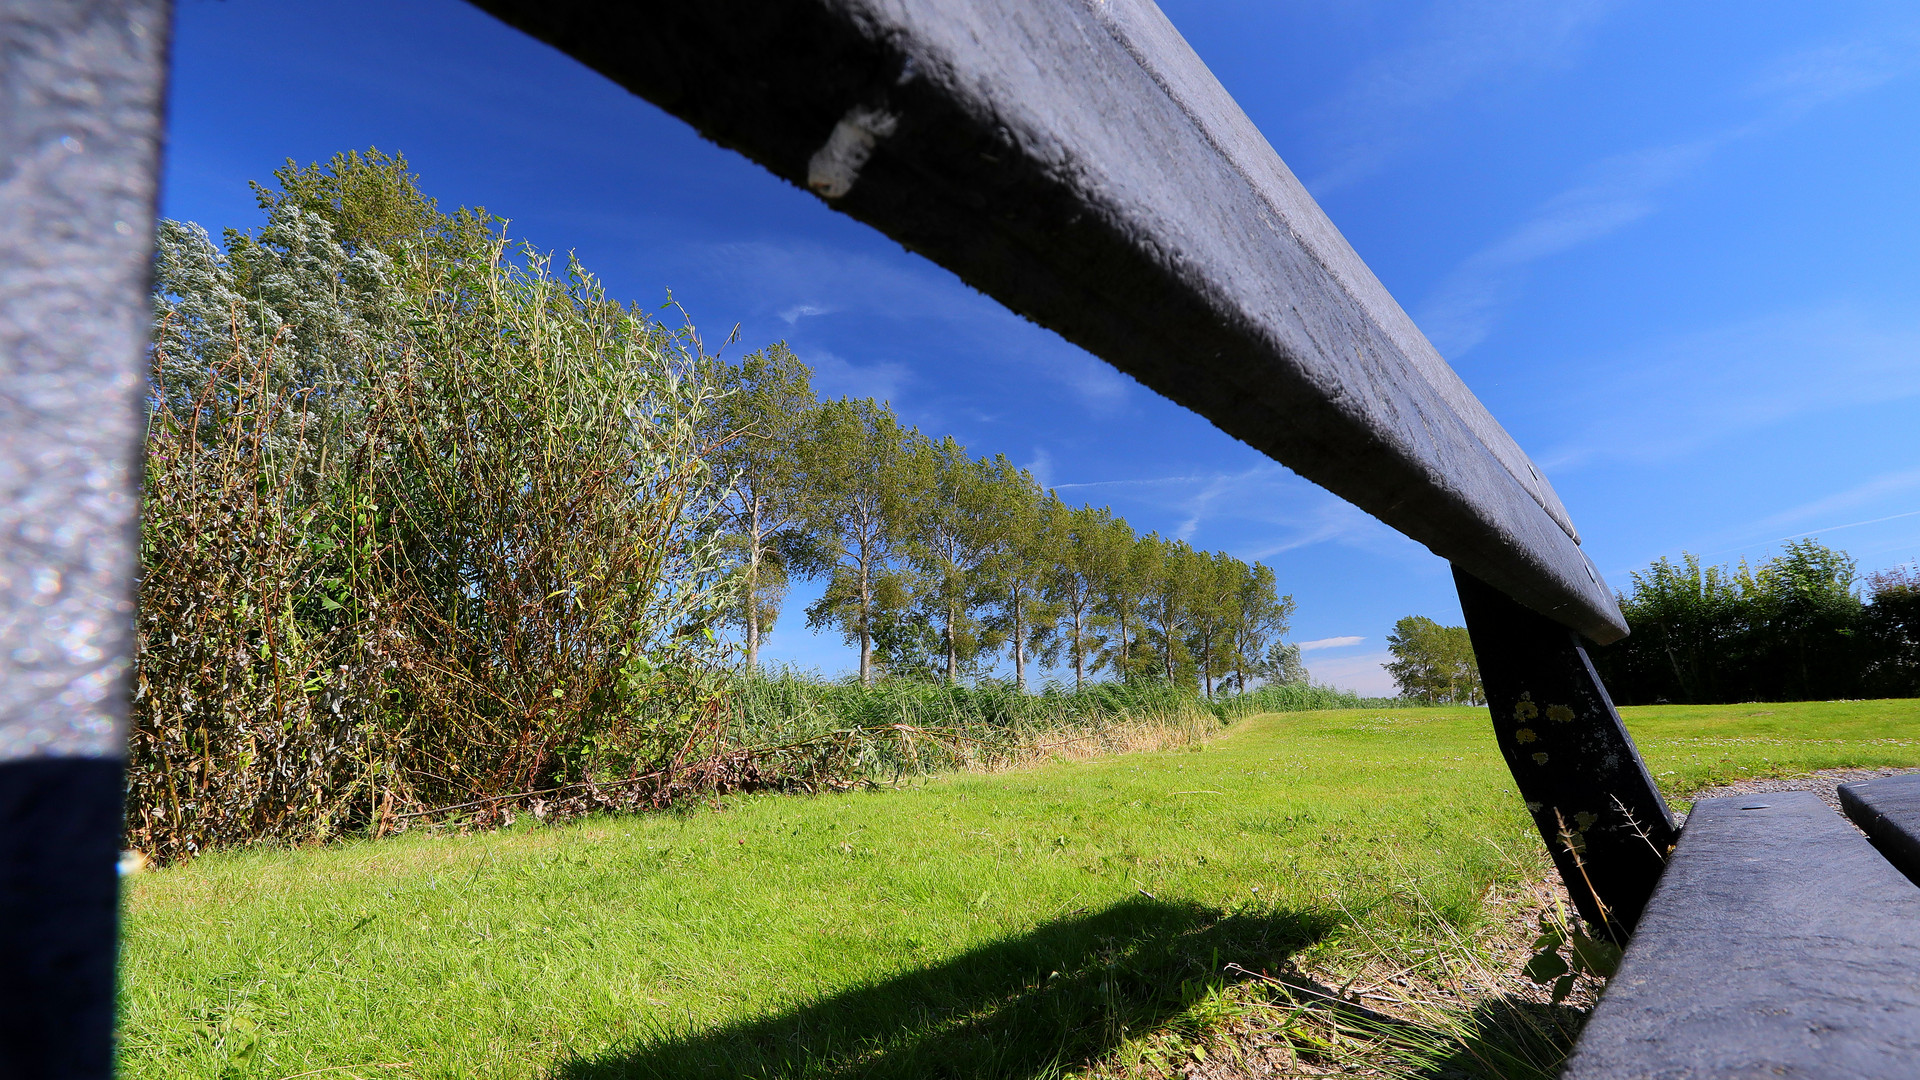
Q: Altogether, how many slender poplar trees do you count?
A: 9